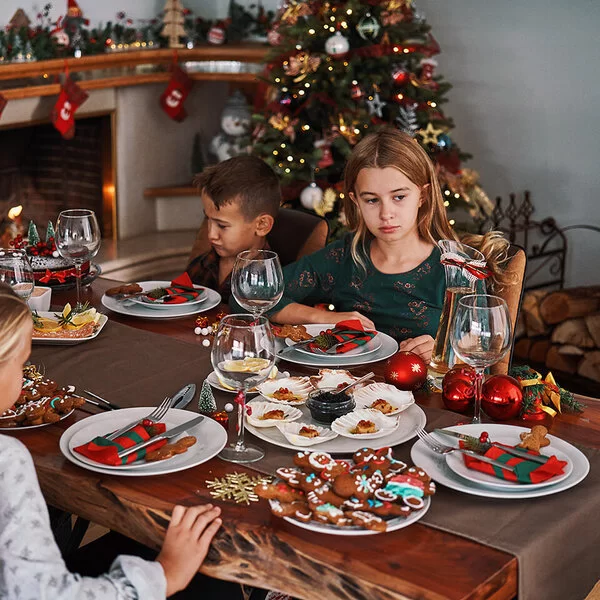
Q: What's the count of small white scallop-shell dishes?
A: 6